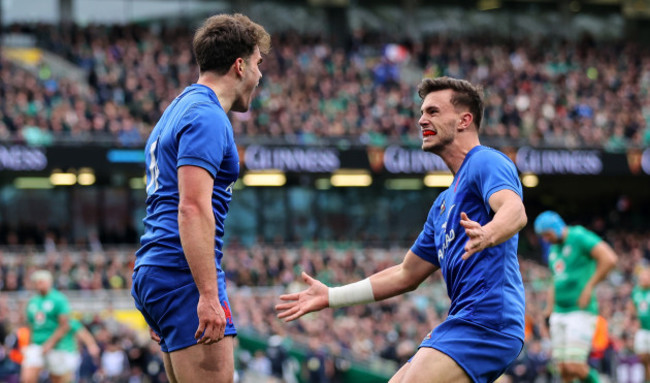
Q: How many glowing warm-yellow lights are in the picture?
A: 6